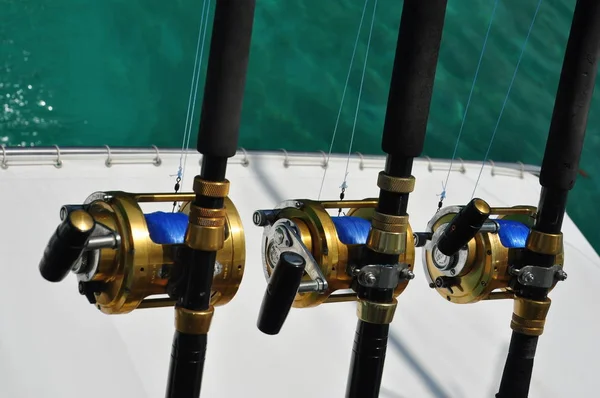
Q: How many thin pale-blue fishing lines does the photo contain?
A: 6